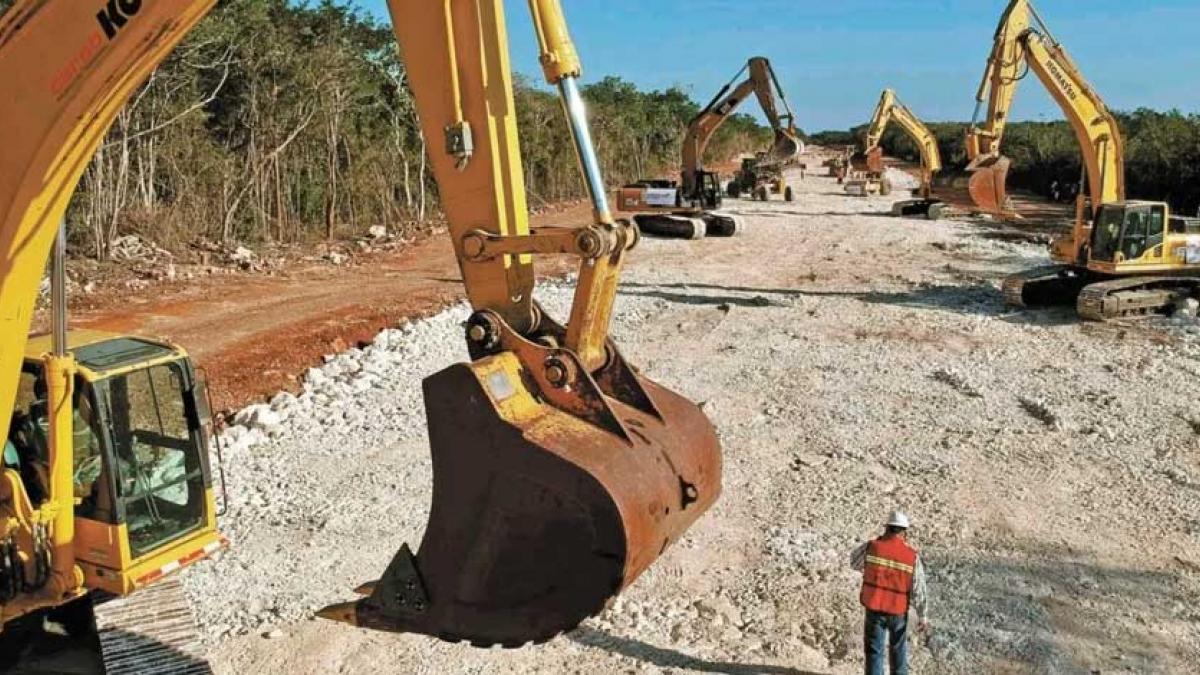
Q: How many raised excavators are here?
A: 4